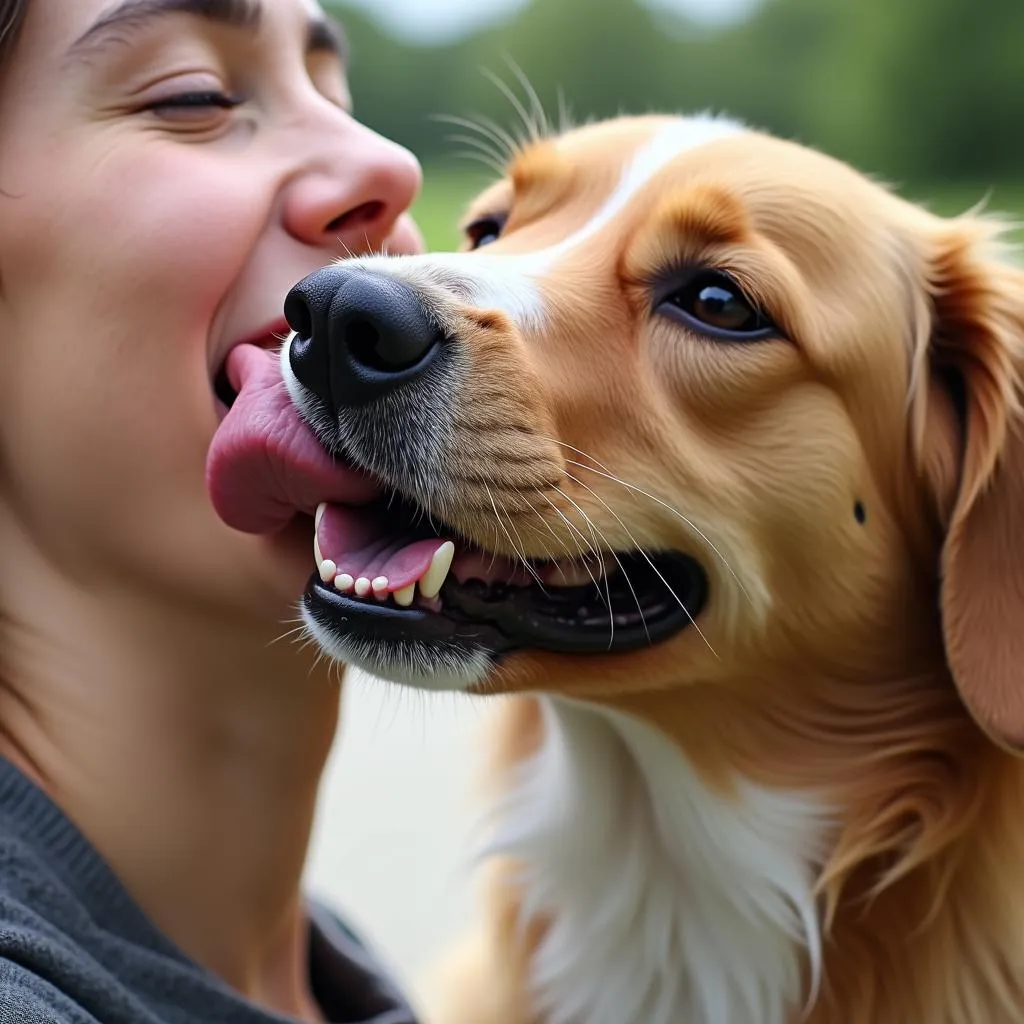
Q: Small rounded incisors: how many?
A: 4